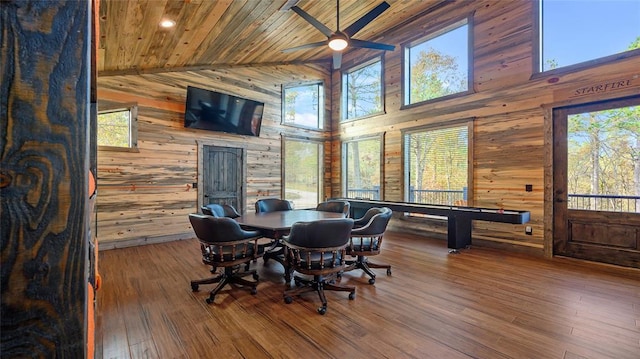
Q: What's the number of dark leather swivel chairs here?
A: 6